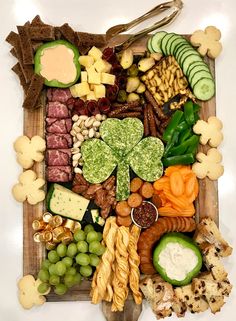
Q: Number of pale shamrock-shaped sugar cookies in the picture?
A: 6